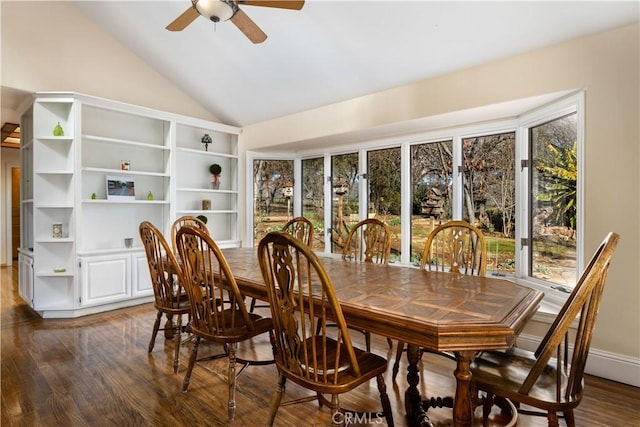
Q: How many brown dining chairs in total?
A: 8